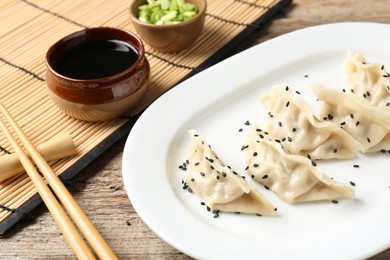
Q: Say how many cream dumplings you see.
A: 5